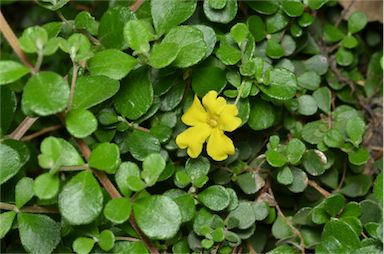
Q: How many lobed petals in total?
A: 5